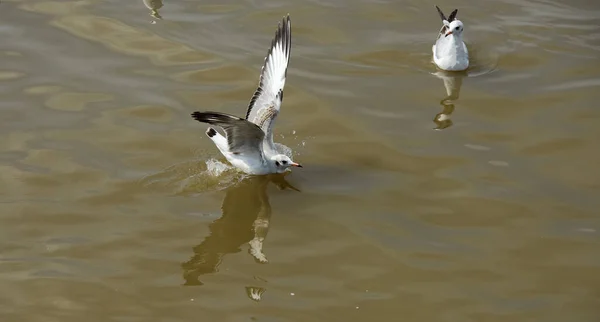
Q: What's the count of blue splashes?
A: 0